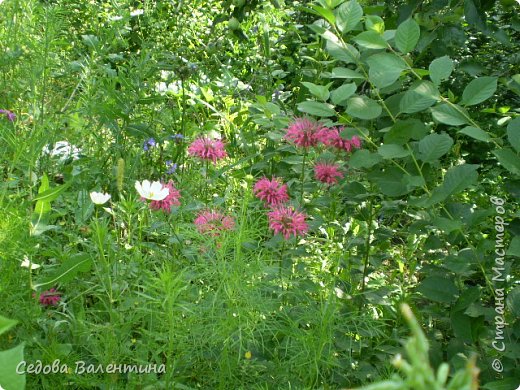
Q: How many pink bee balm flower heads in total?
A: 9